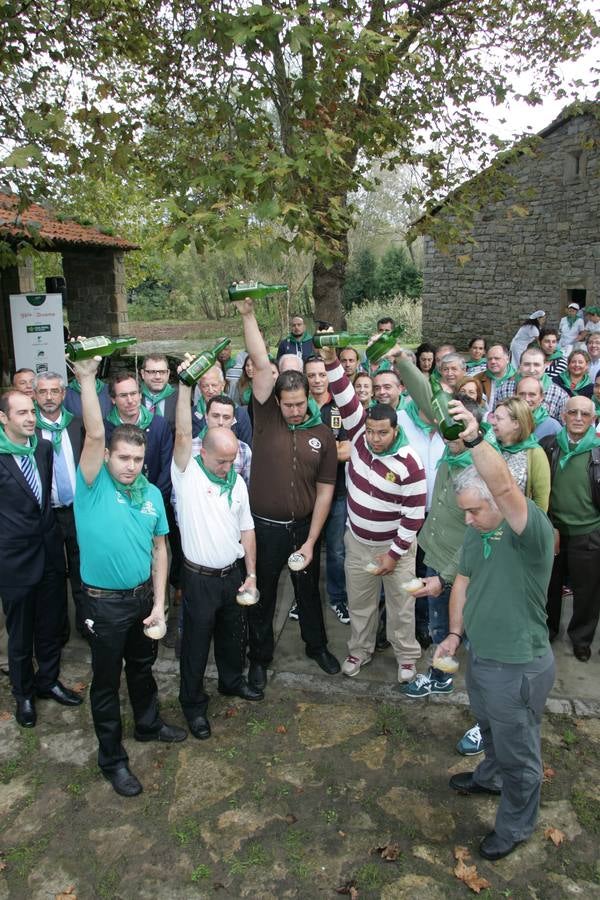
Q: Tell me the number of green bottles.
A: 6